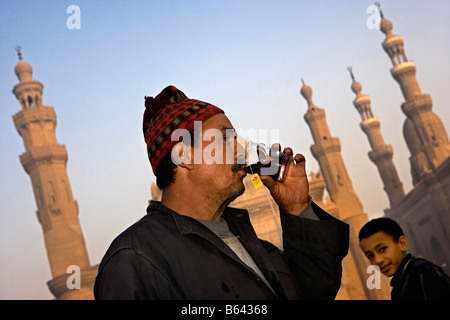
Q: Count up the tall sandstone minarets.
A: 4